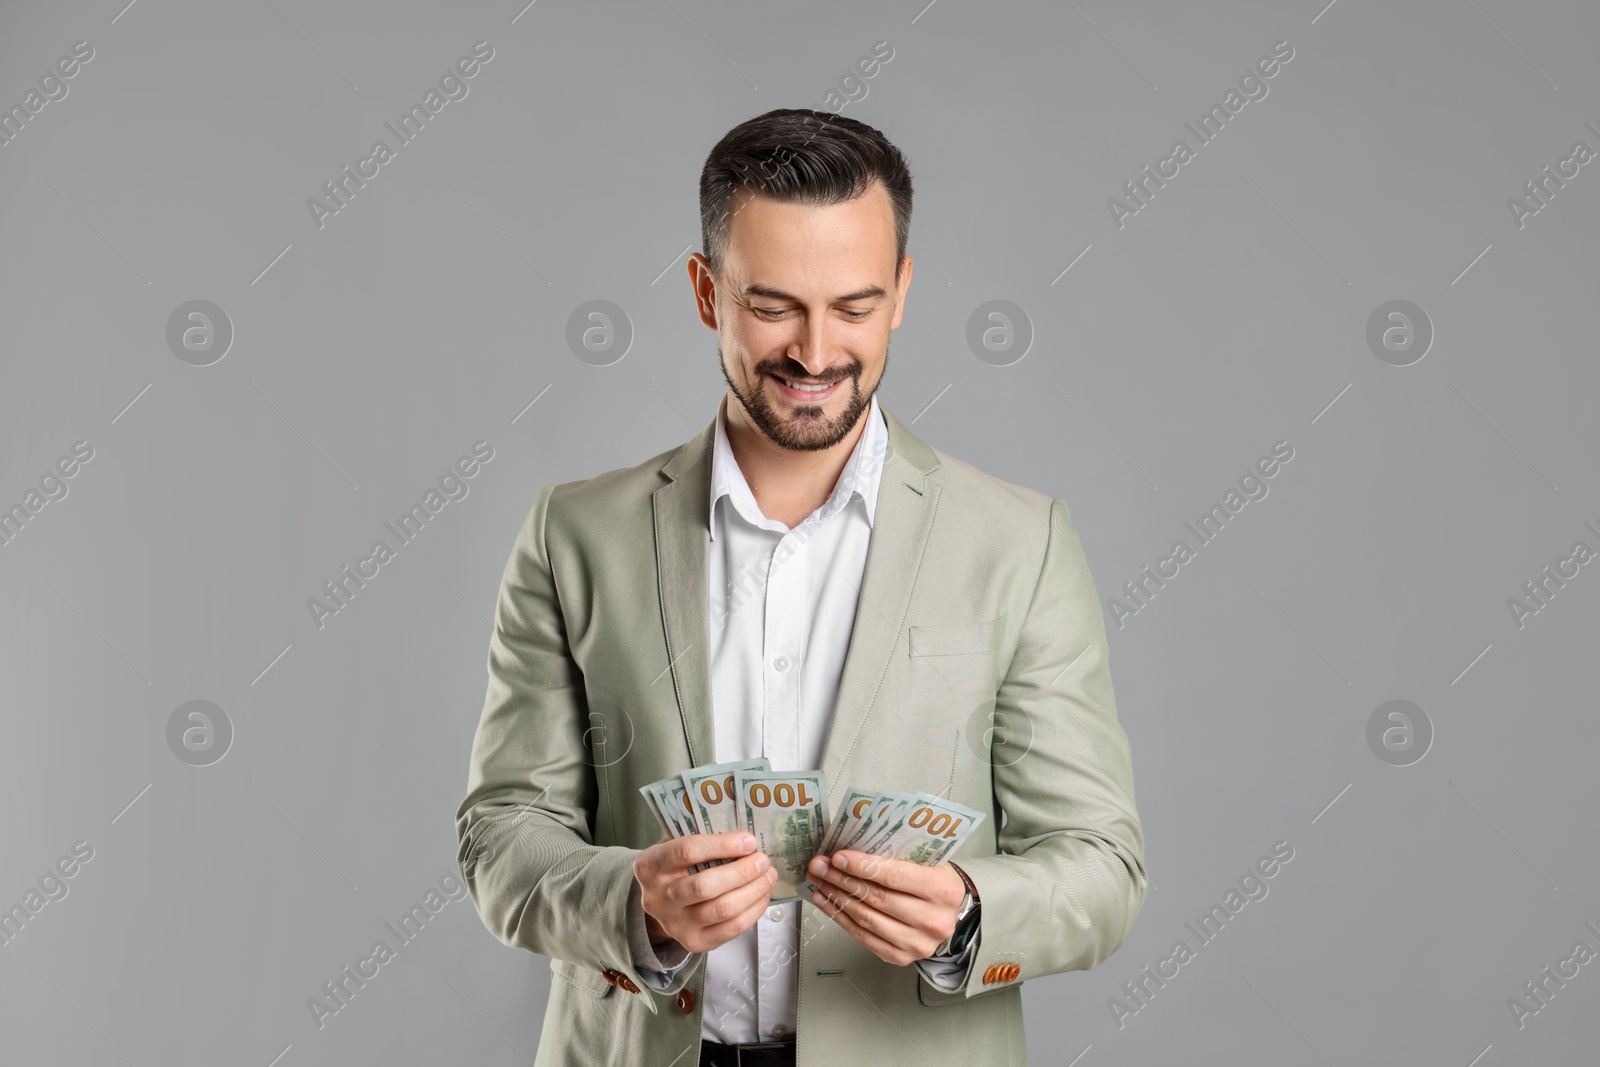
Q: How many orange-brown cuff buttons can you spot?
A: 8